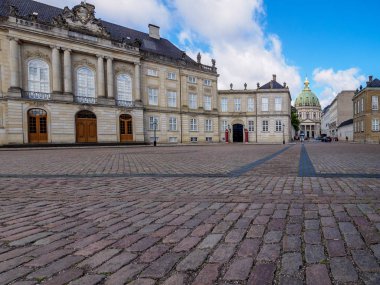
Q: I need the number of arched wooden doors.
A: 3